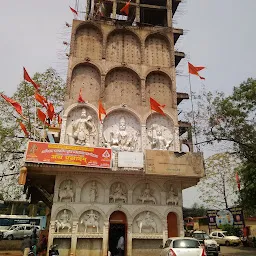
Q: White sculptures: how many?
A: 11